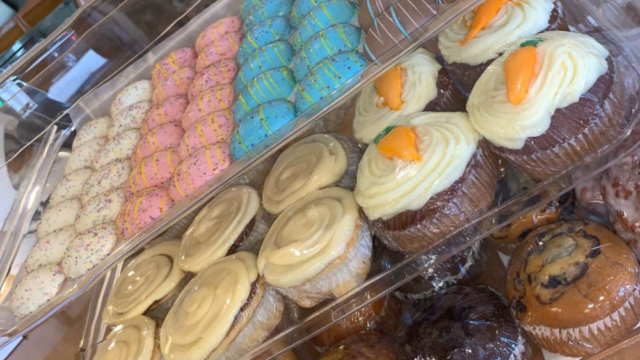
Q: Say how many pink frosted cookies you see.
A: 12